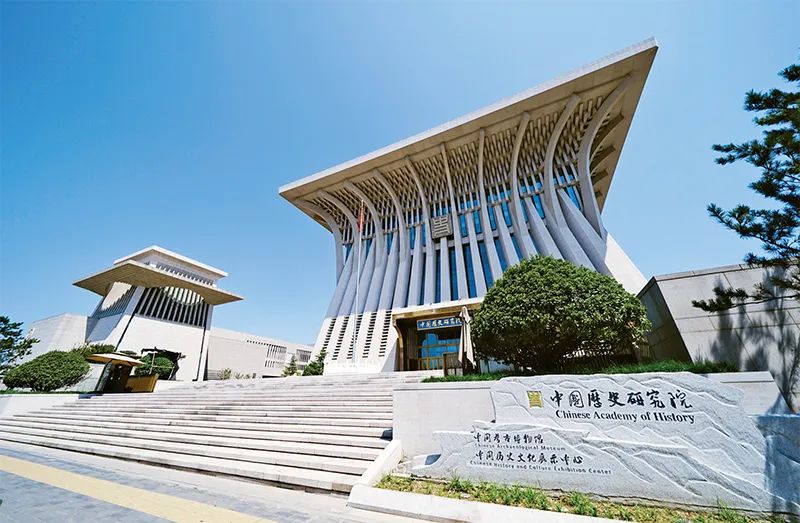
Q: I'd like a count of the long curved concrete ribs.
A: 10